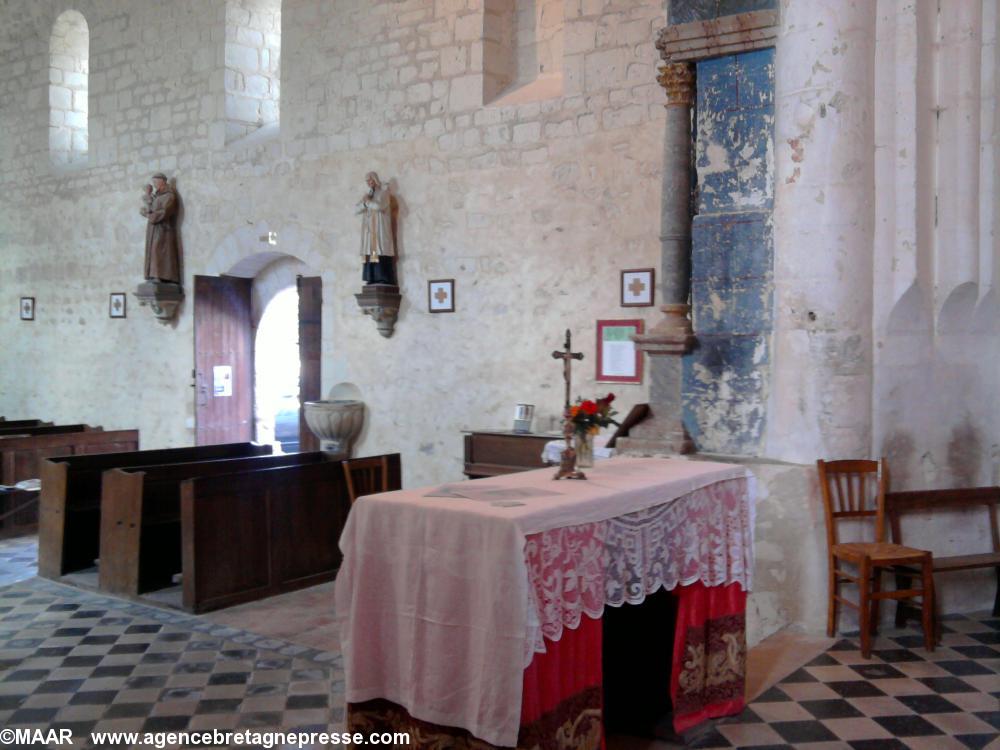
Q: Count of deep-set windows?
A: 3